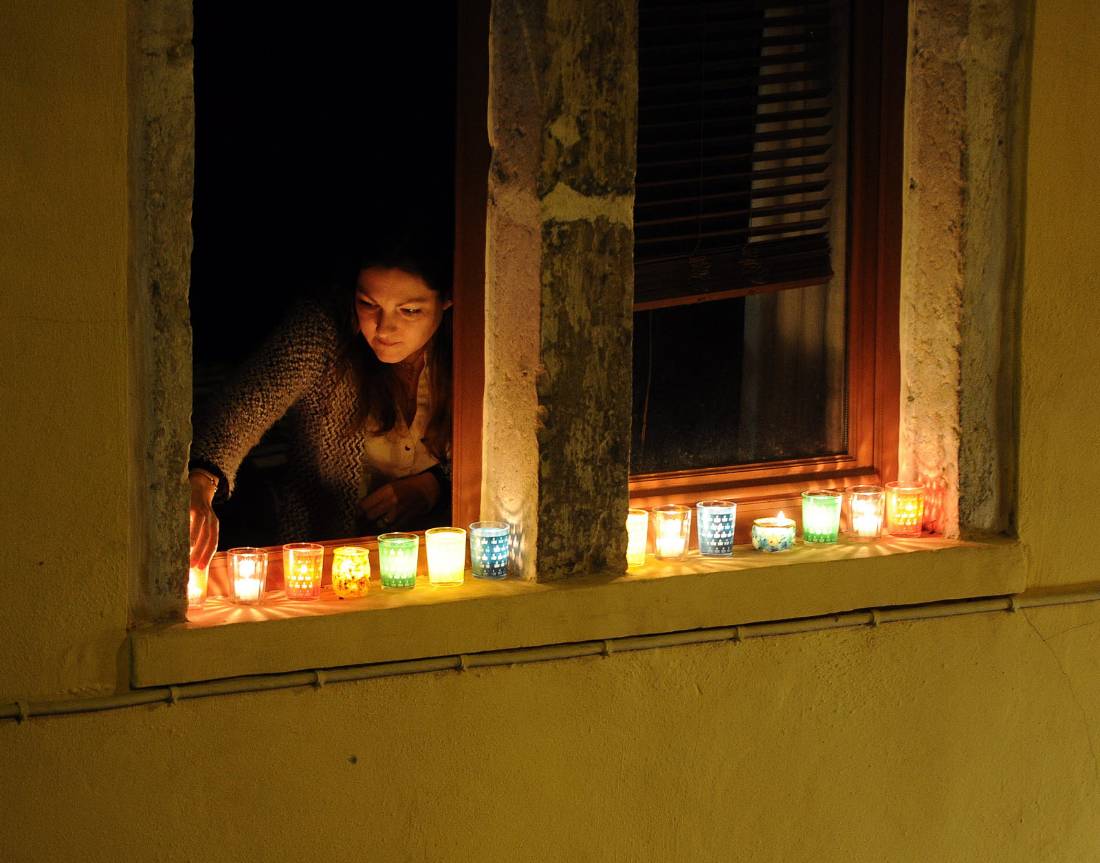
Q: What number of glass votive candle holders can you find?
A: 14